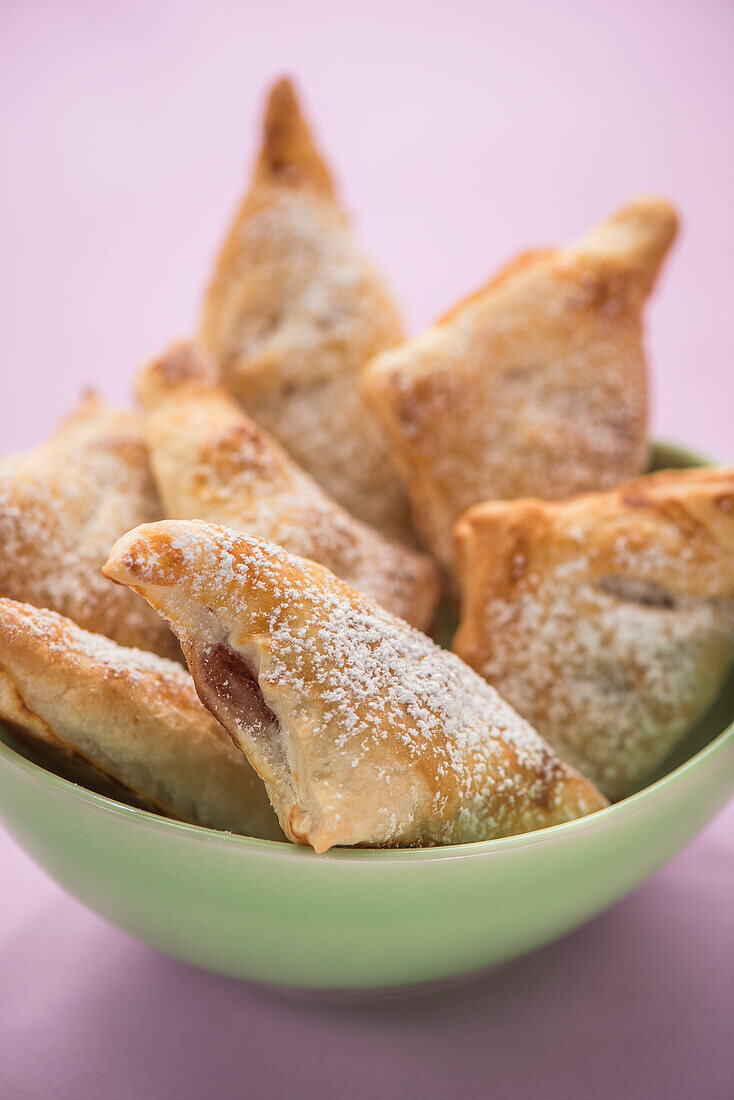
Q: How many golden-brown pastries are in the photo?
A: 7